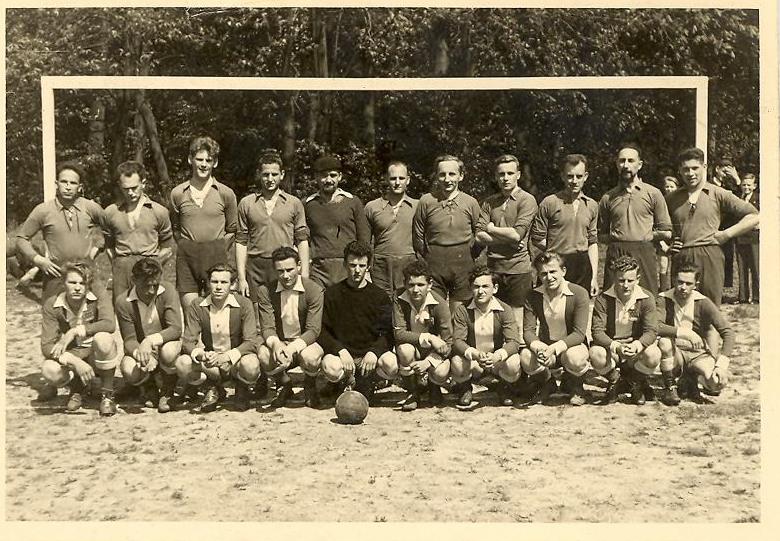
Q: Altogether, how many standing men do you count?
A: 11